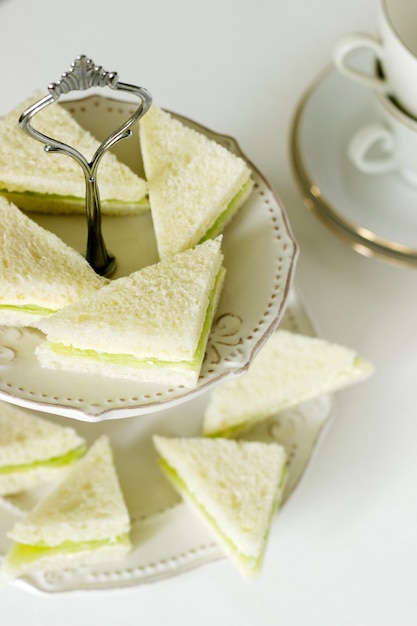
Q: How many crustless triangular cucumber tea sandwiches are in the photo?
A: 8